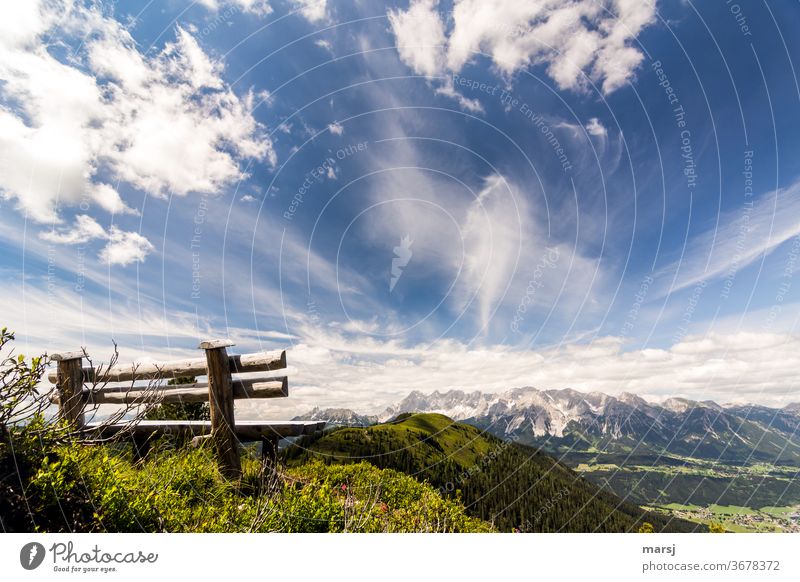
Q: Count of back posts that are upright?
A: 2